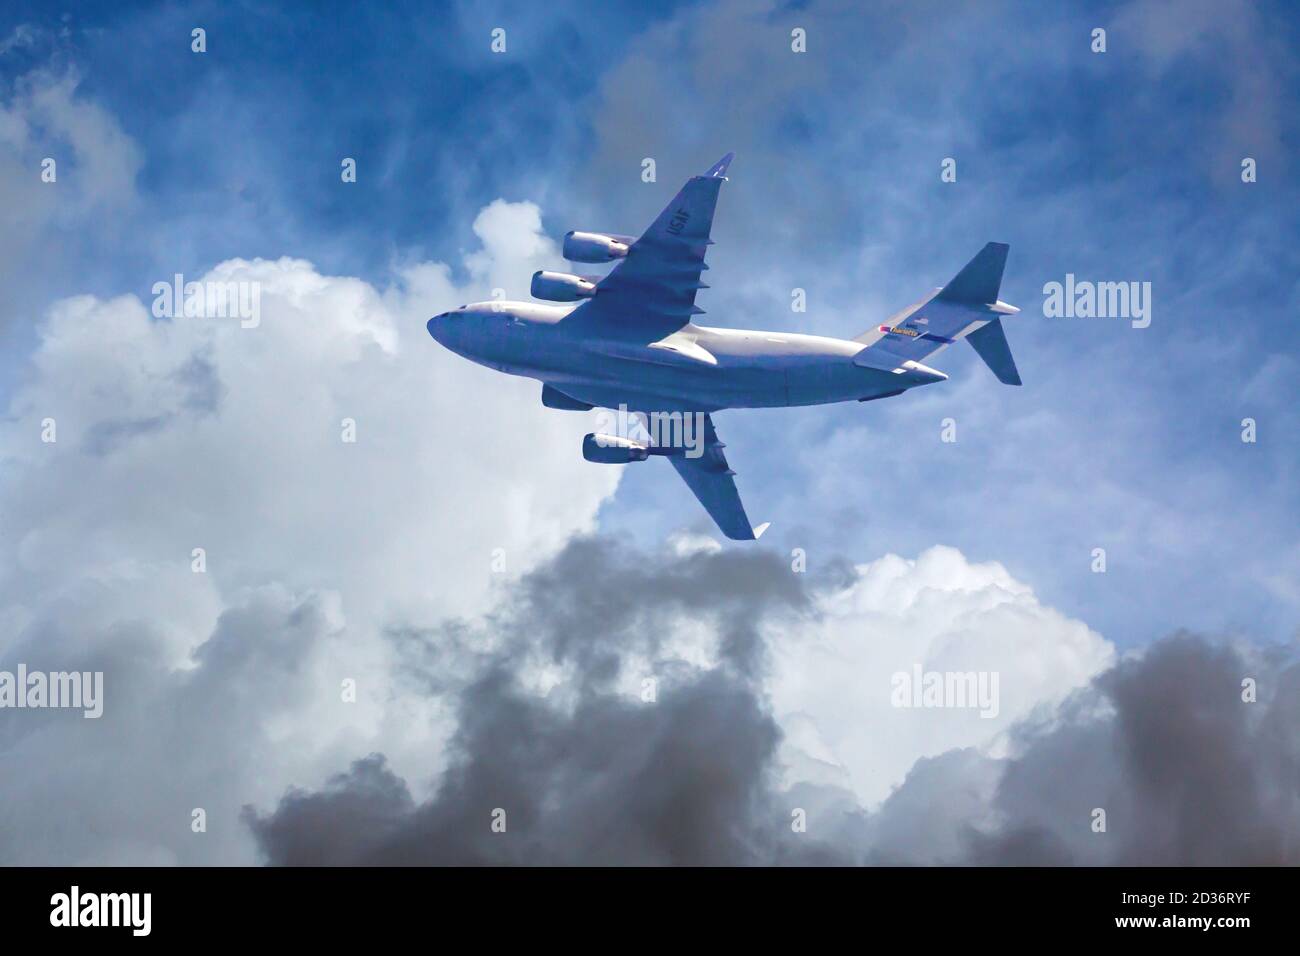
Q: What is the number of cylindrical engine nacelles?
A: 4